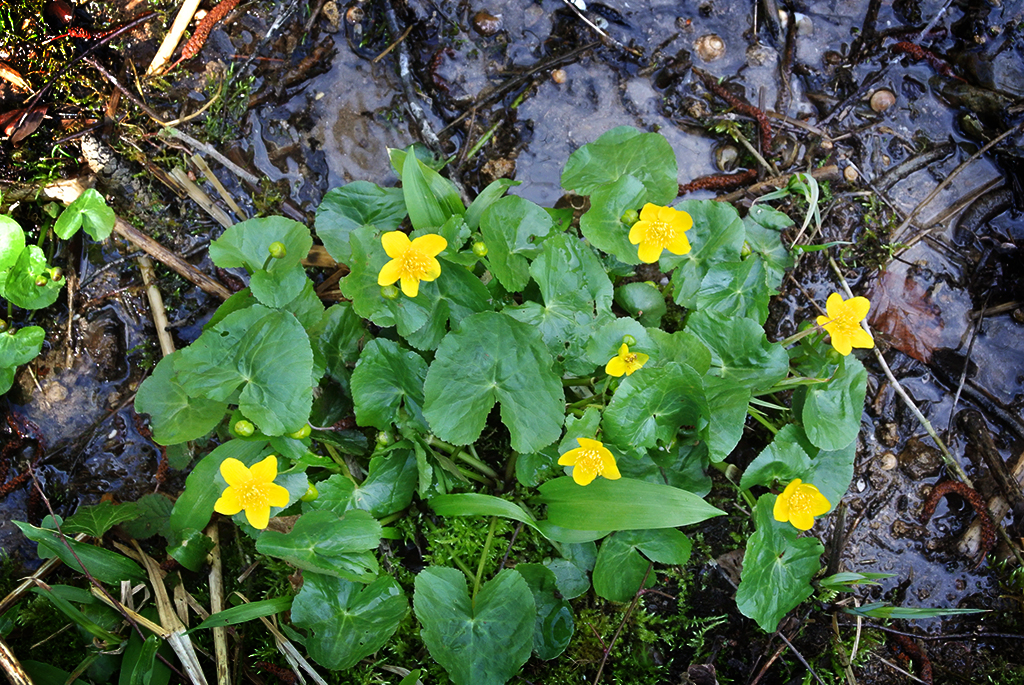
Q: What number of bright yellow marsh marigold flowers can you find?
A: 7